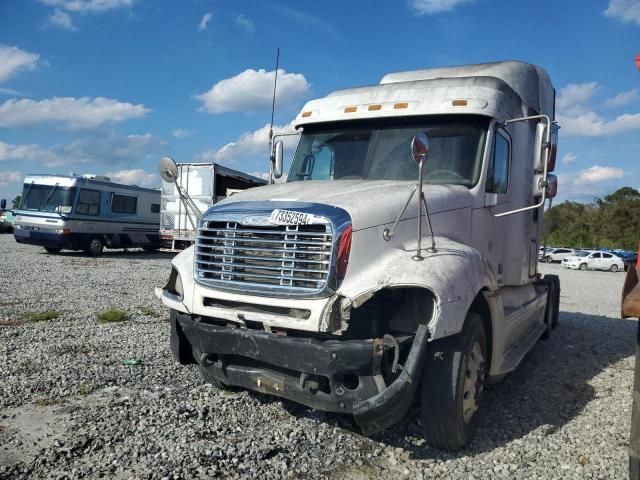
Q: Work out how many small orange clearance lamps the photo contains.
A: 5